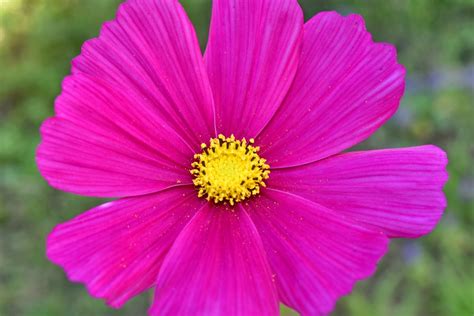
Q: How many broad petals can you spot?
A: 8